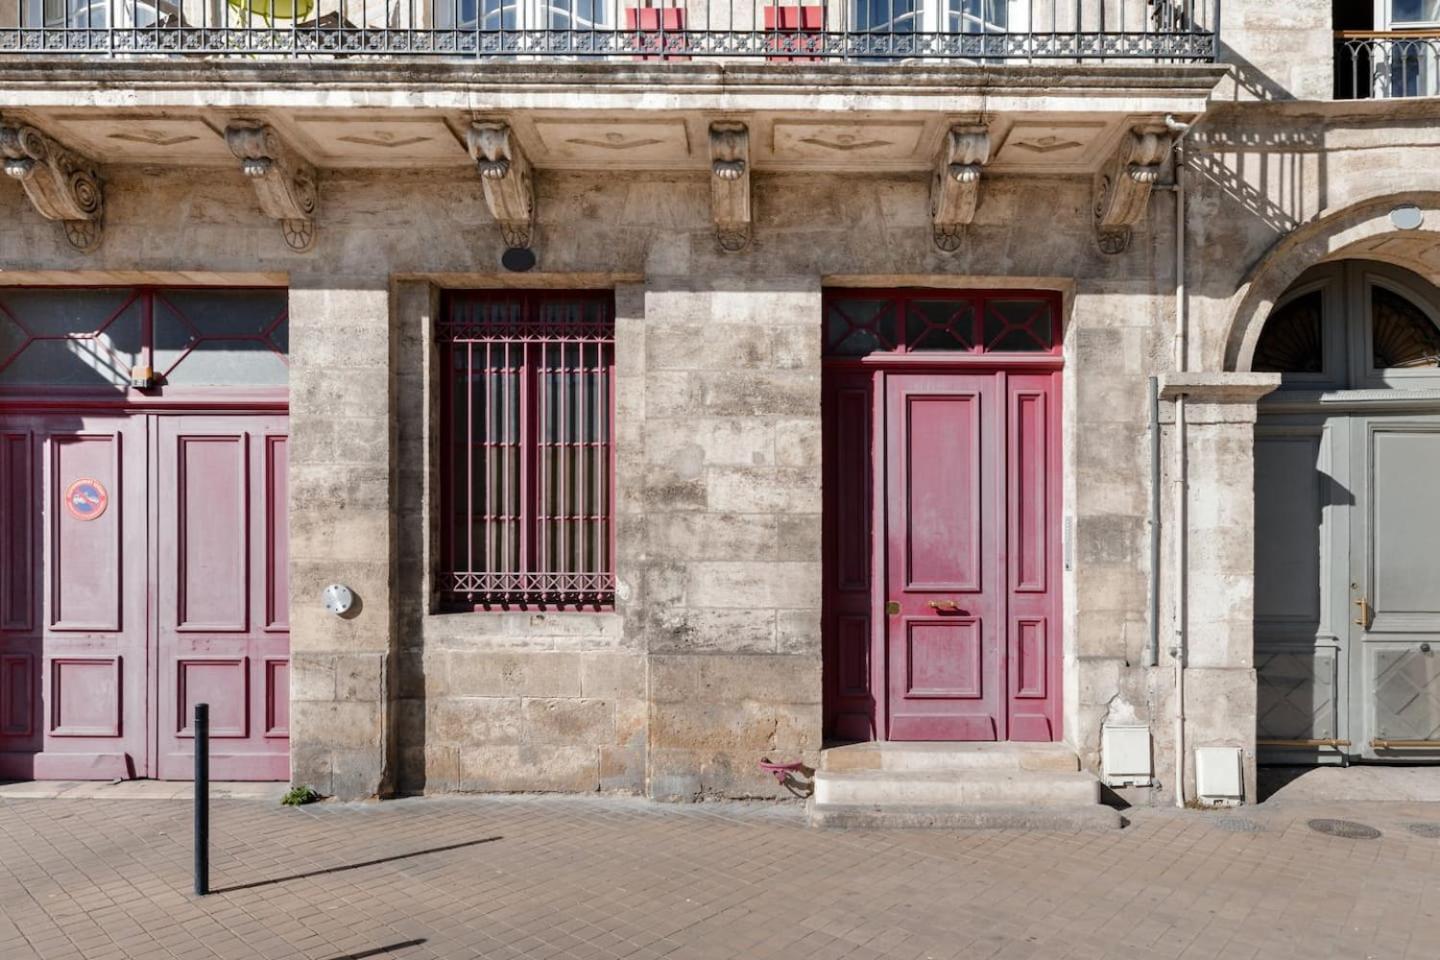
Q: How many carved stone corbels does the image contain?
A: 6